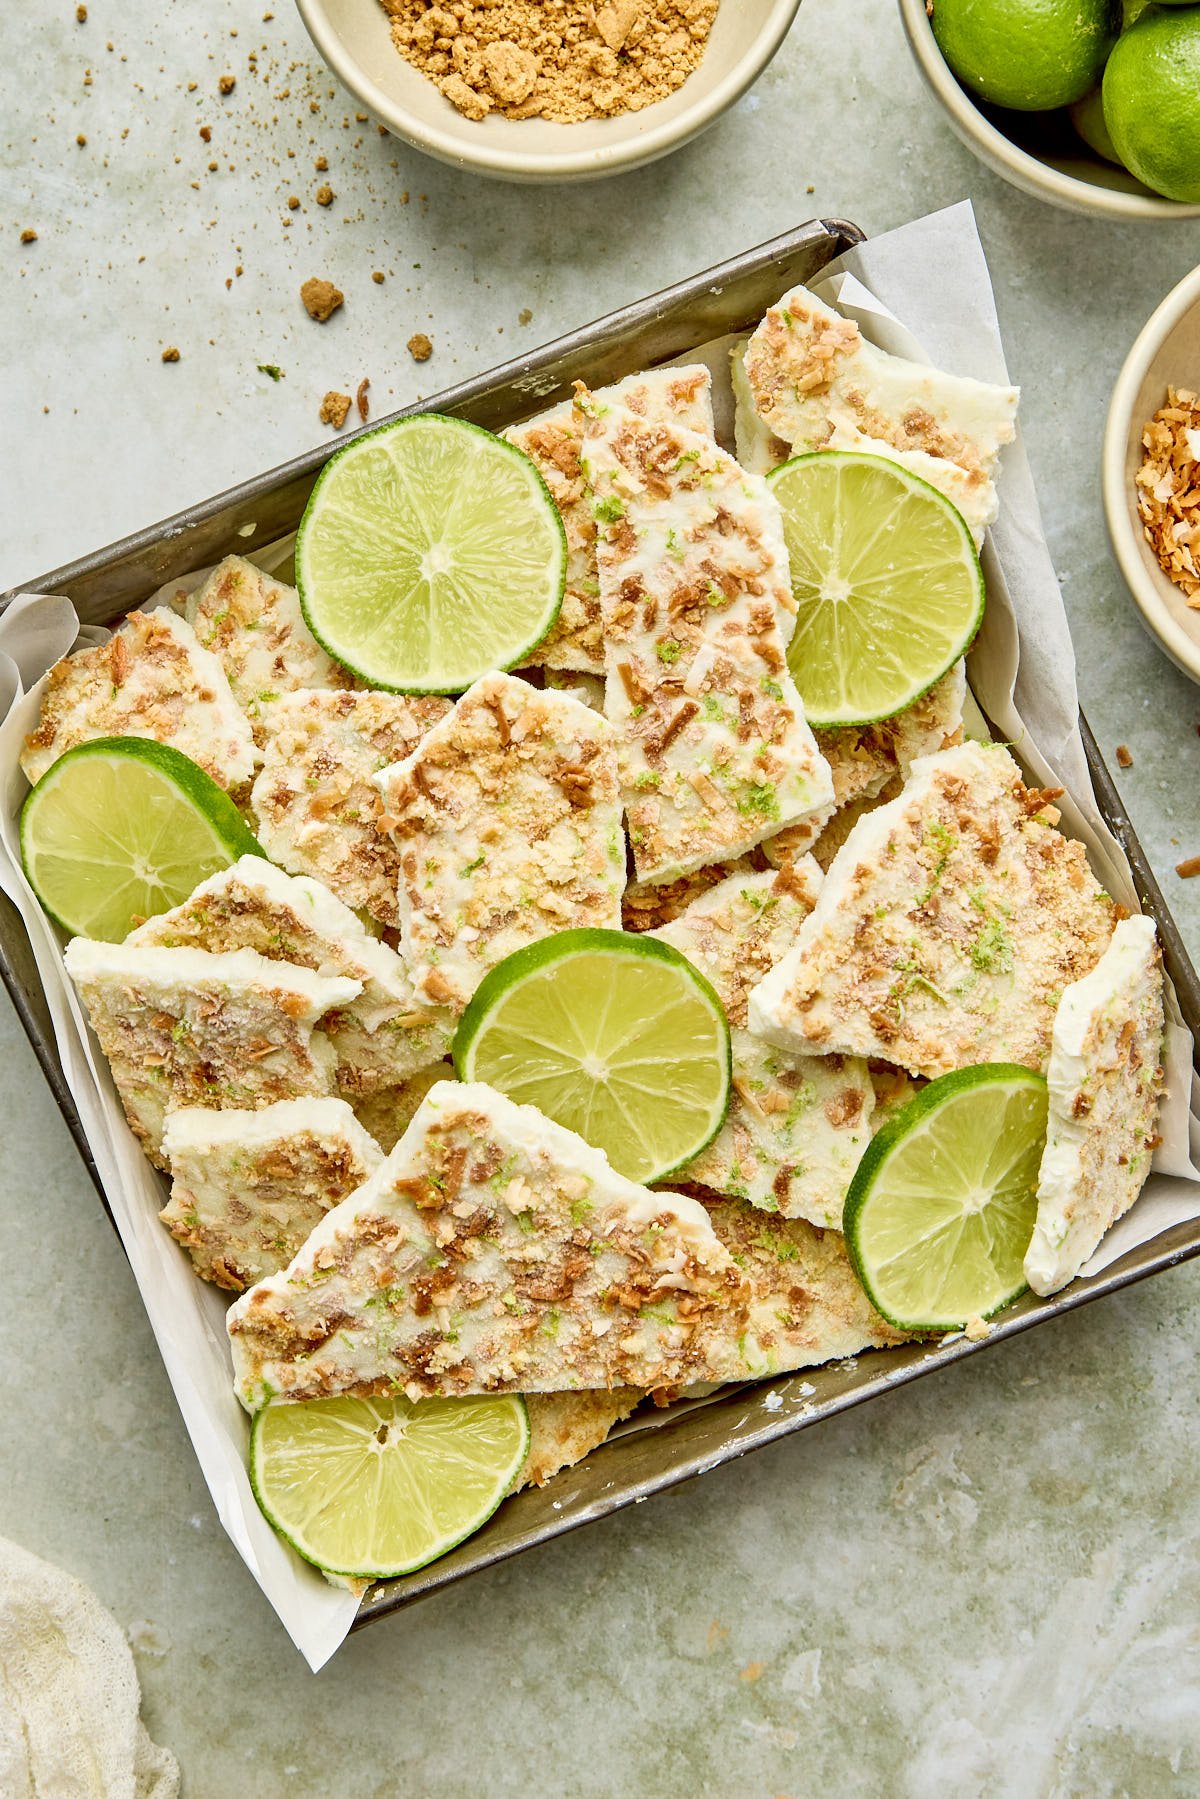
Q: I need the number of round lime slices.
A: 6